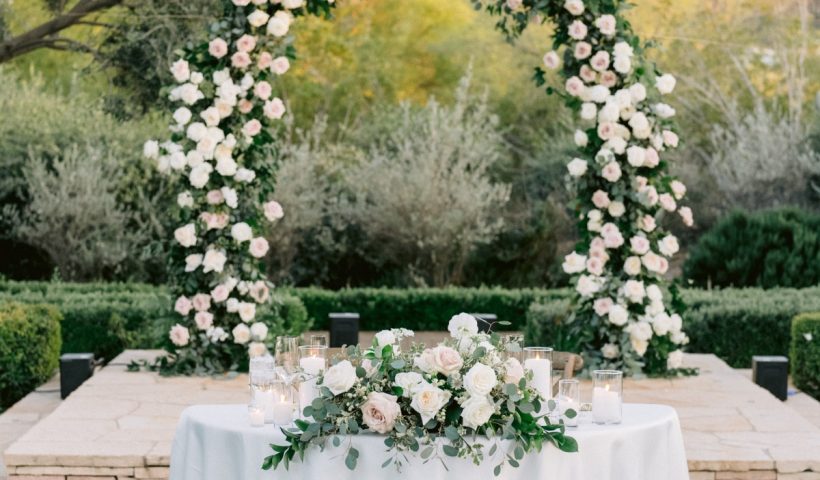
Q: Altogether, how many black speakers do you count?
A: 4